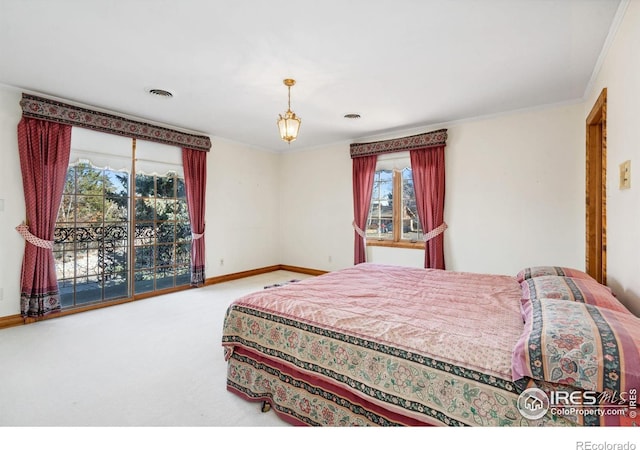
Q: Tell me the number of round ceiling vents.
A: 2